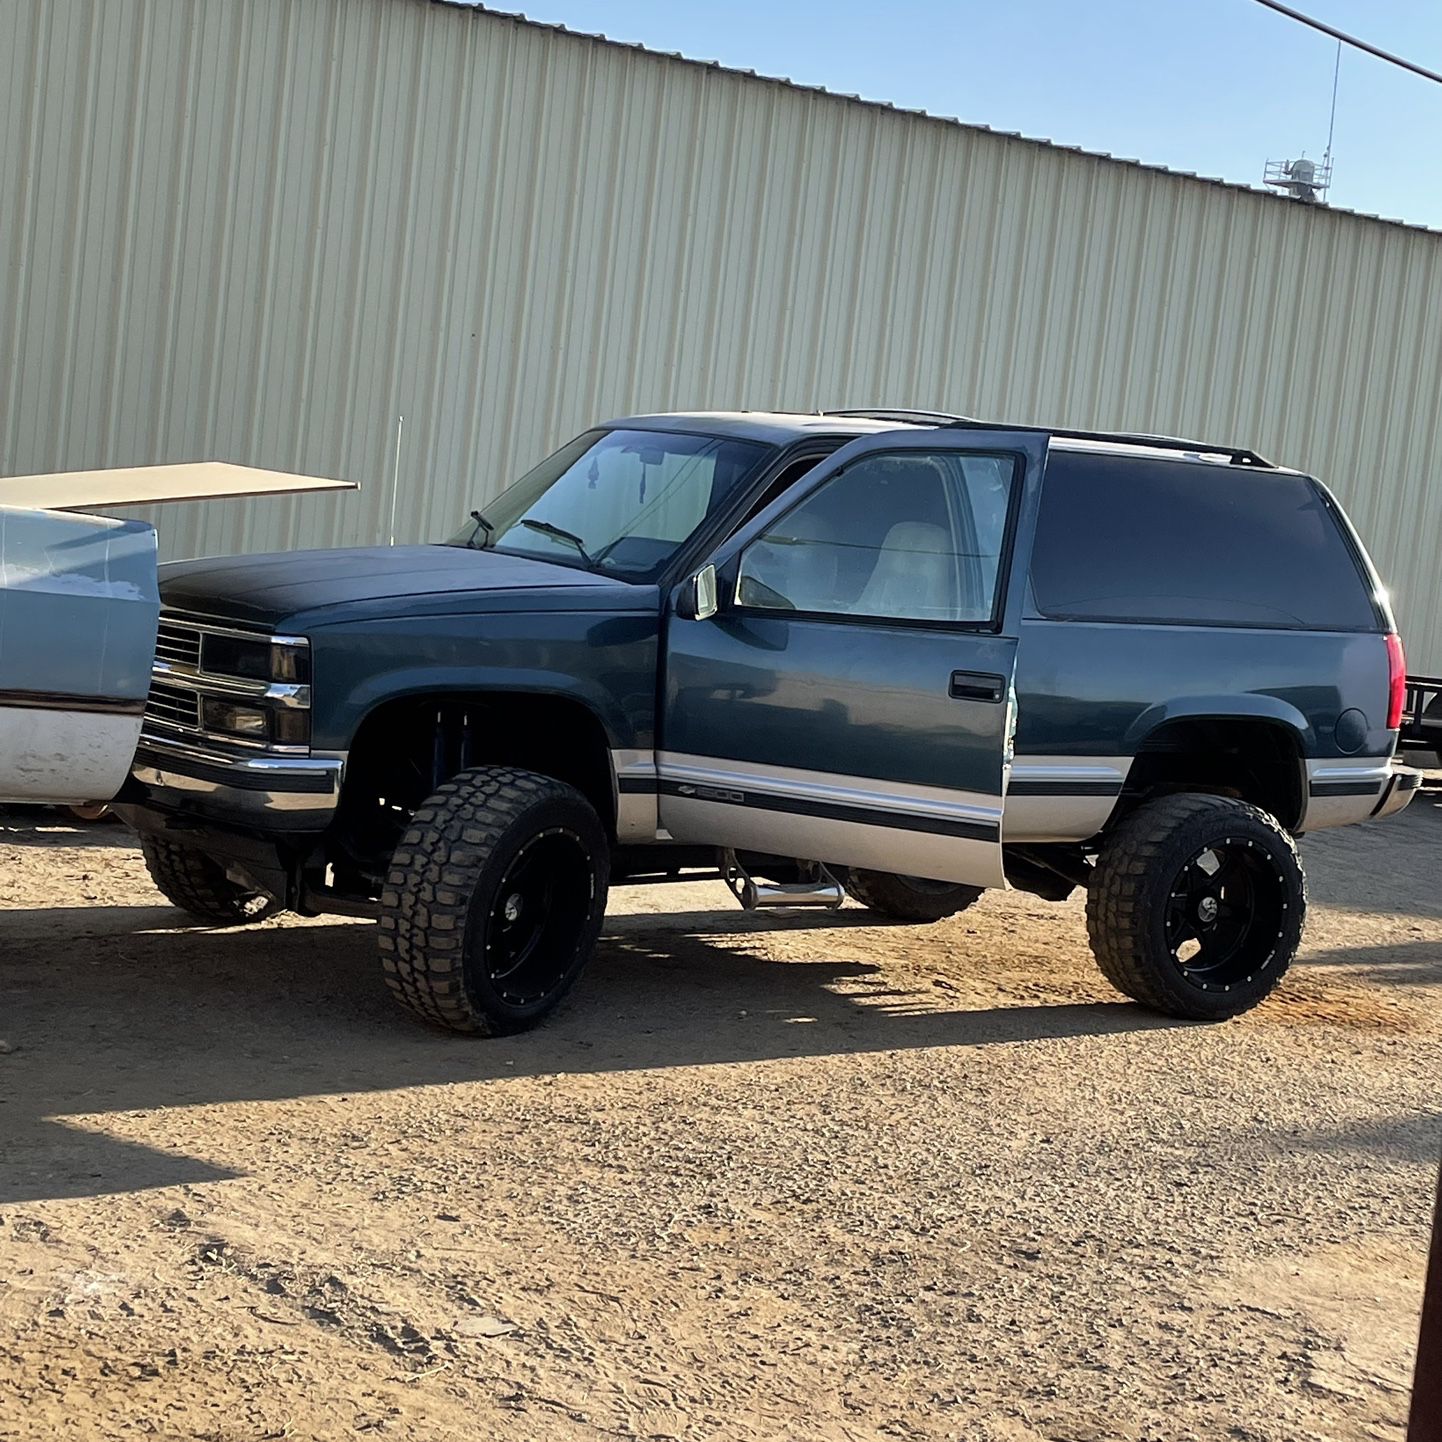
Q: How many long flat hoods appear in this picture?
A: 1